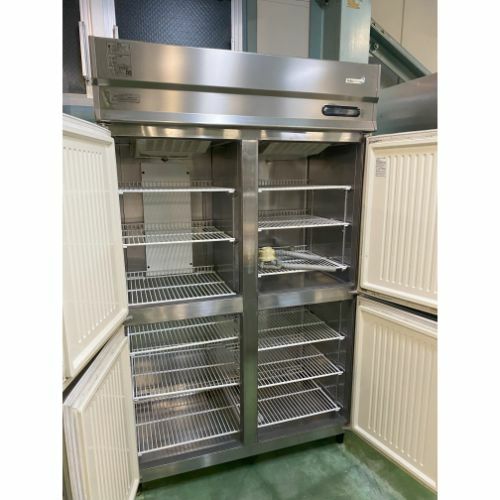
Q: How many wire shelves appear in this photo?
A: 12